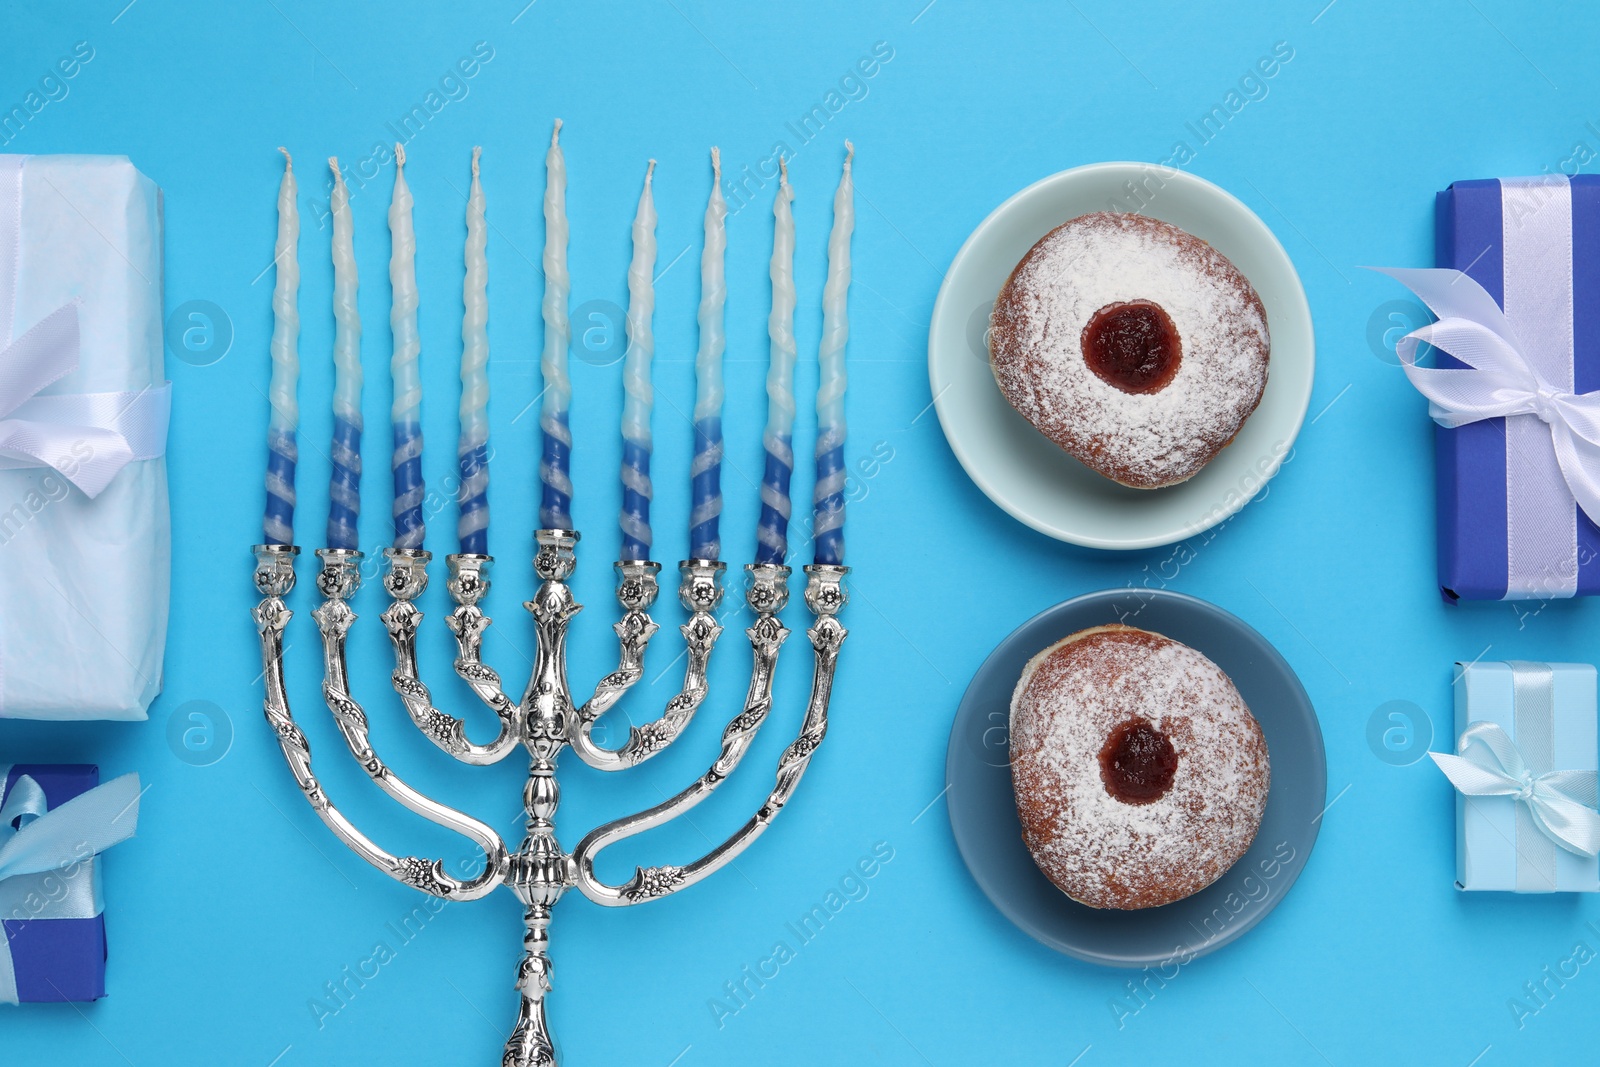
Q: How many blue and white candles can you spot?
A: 9